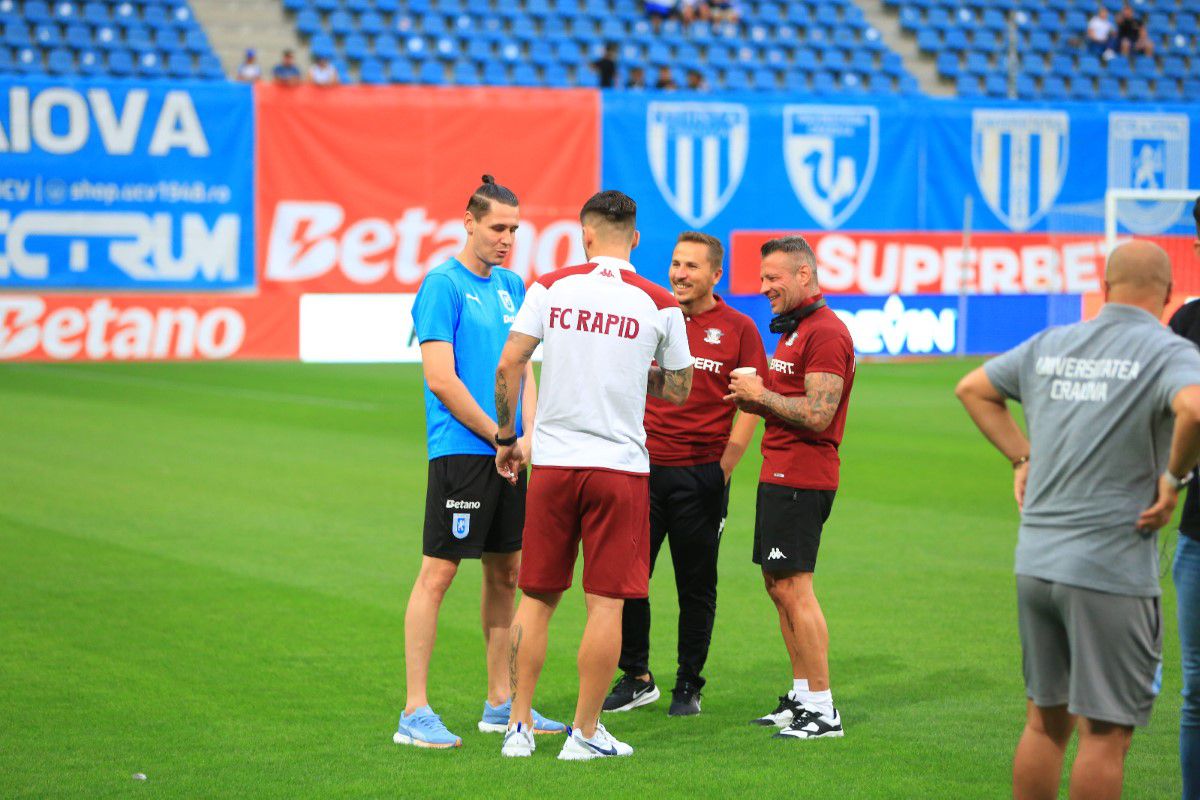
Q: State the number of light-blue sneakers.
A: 2